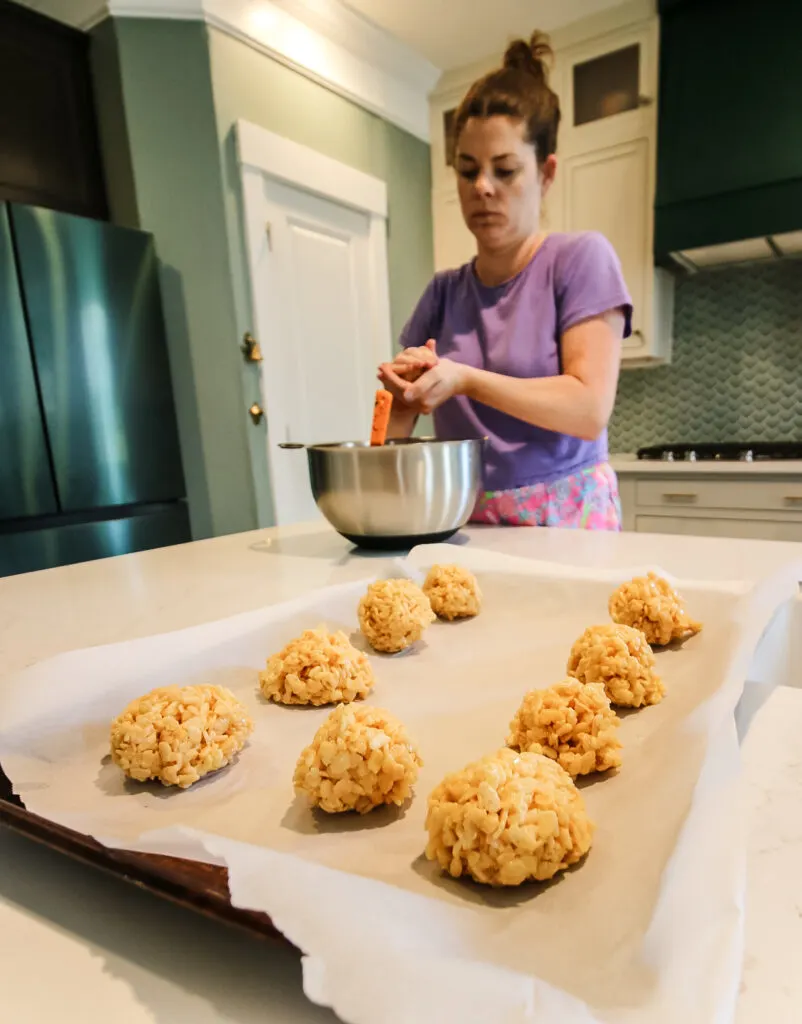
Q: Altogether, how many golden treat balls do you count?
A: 9